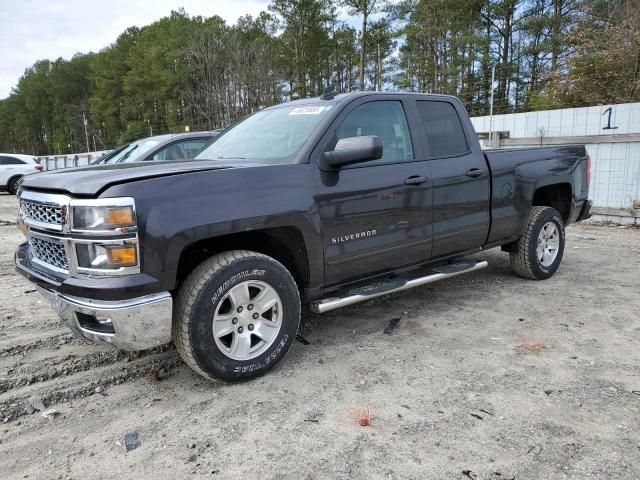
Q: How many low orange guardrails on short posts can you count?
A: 0